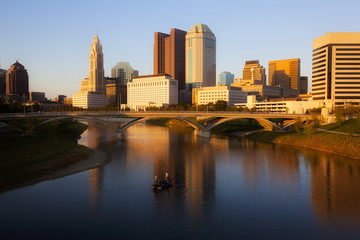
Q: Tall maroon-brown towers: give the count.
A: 2